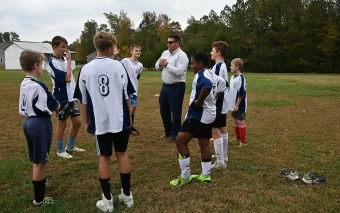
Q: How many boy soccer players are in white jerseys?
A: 7